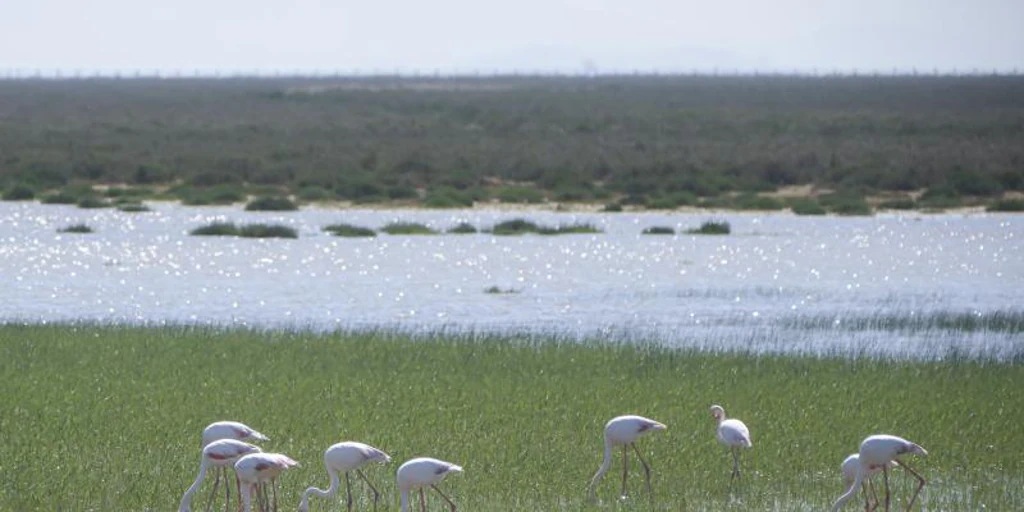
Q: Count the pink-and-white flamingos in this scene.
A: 9